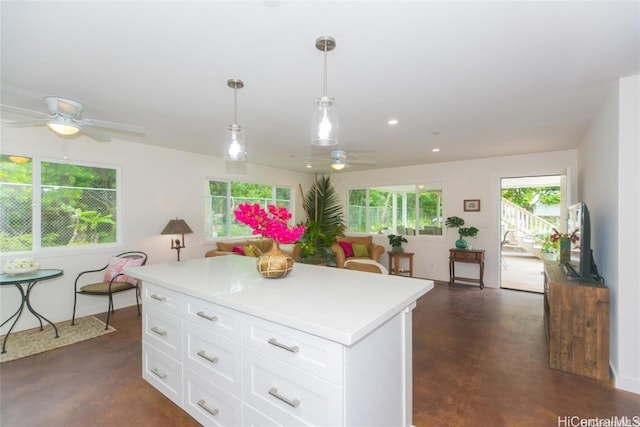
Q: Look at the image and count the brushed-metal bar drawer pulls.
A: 8